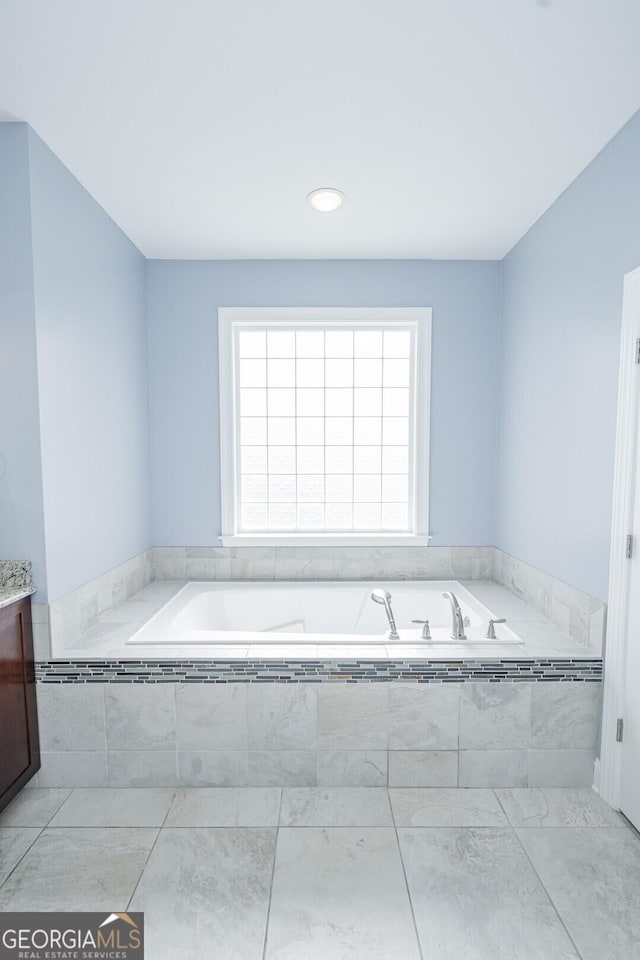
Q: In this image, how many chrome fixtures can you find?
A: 4